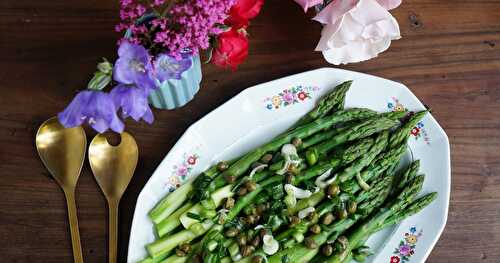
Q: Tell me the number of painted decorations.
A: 4